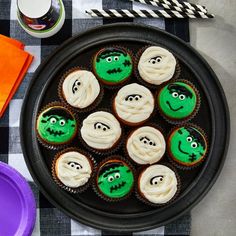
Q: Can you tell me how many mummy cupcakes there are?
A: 7